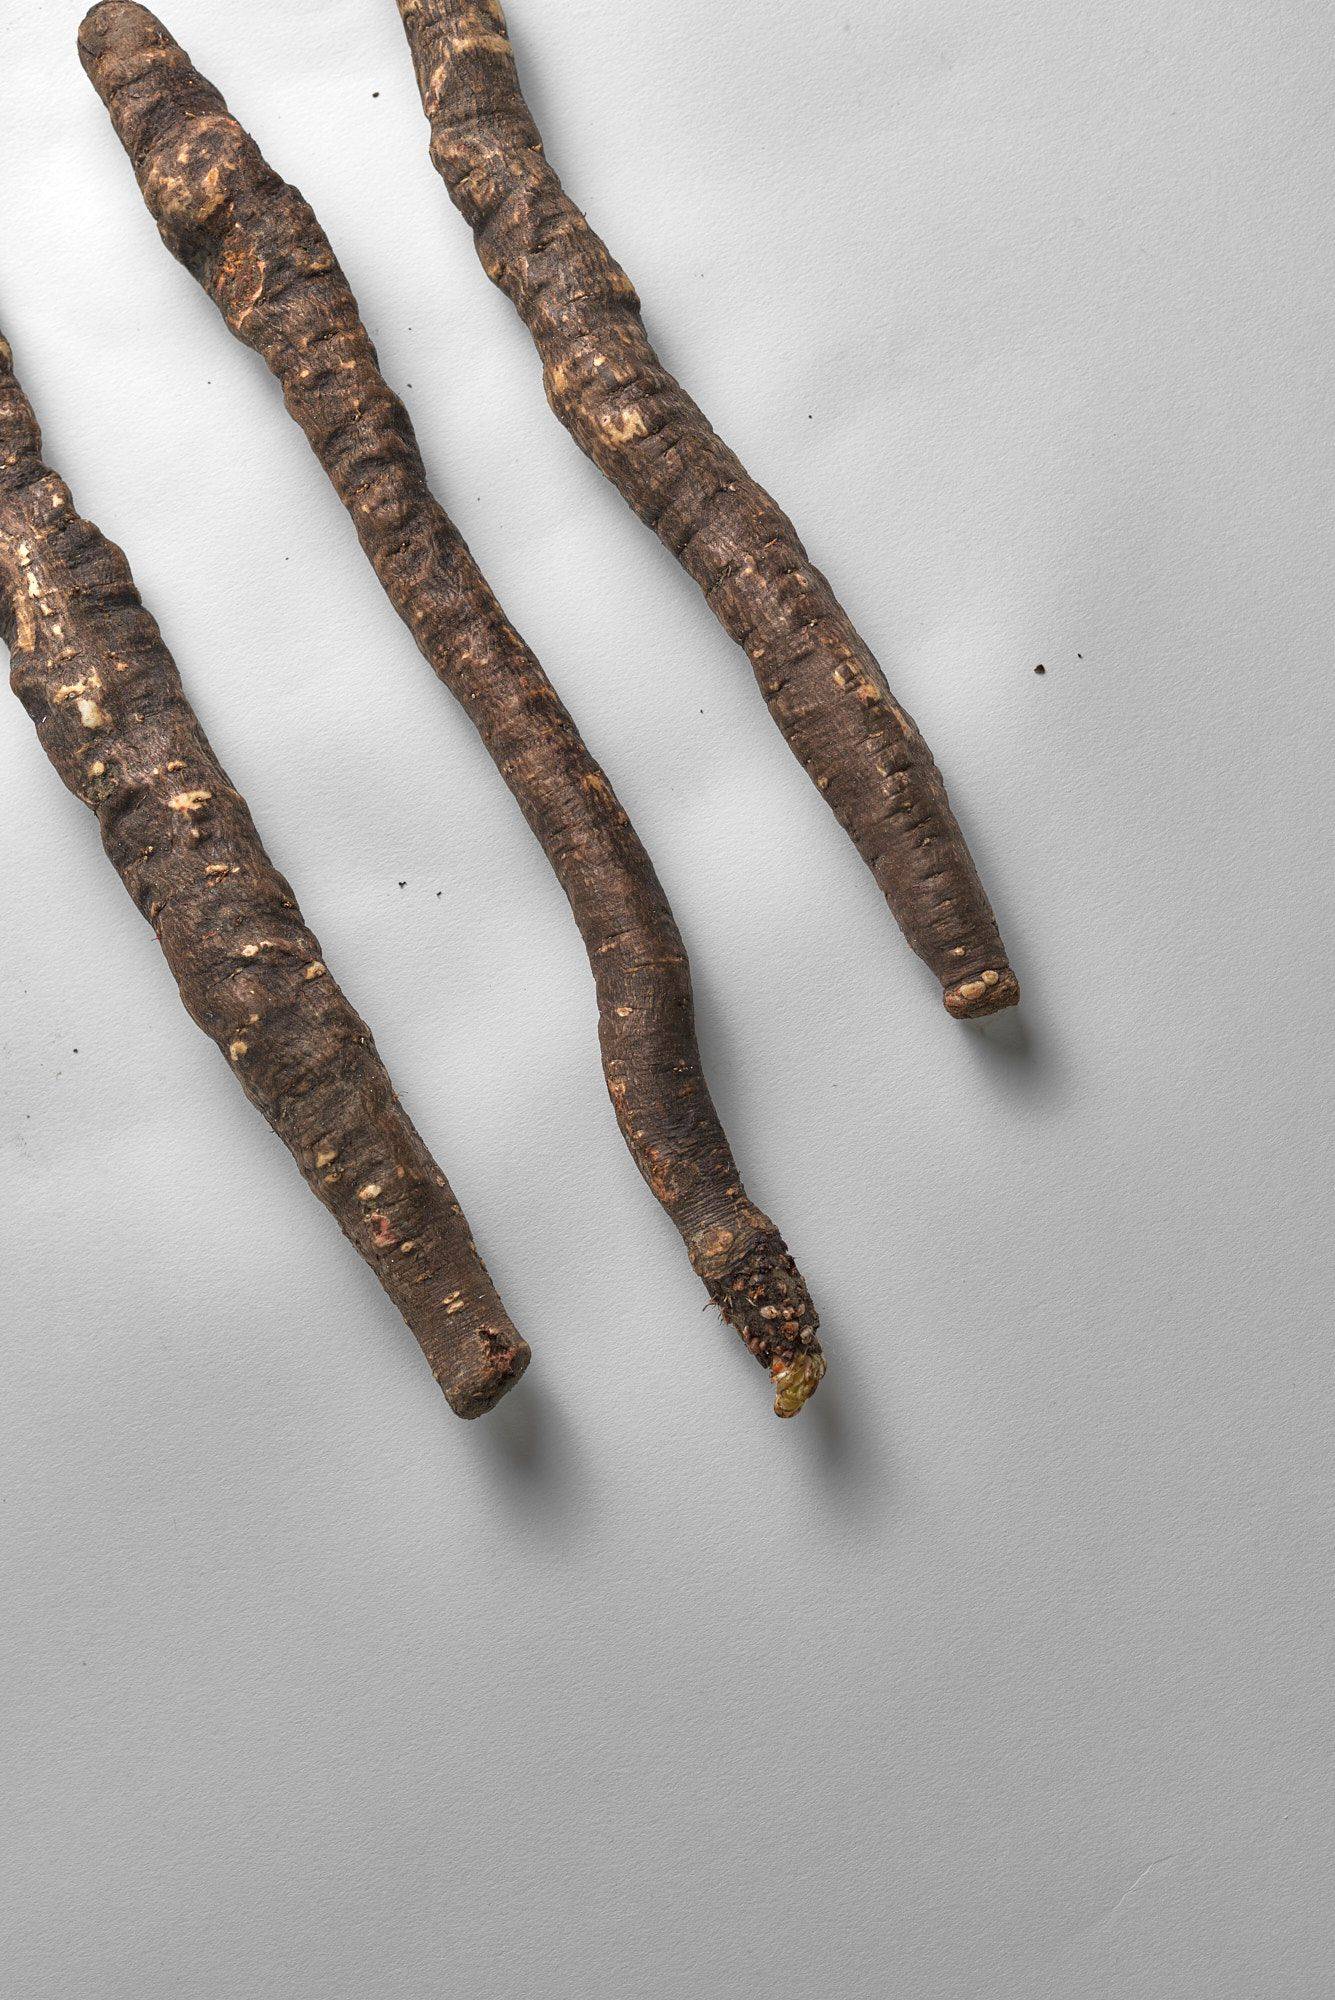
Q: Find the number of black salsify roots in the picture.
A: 3